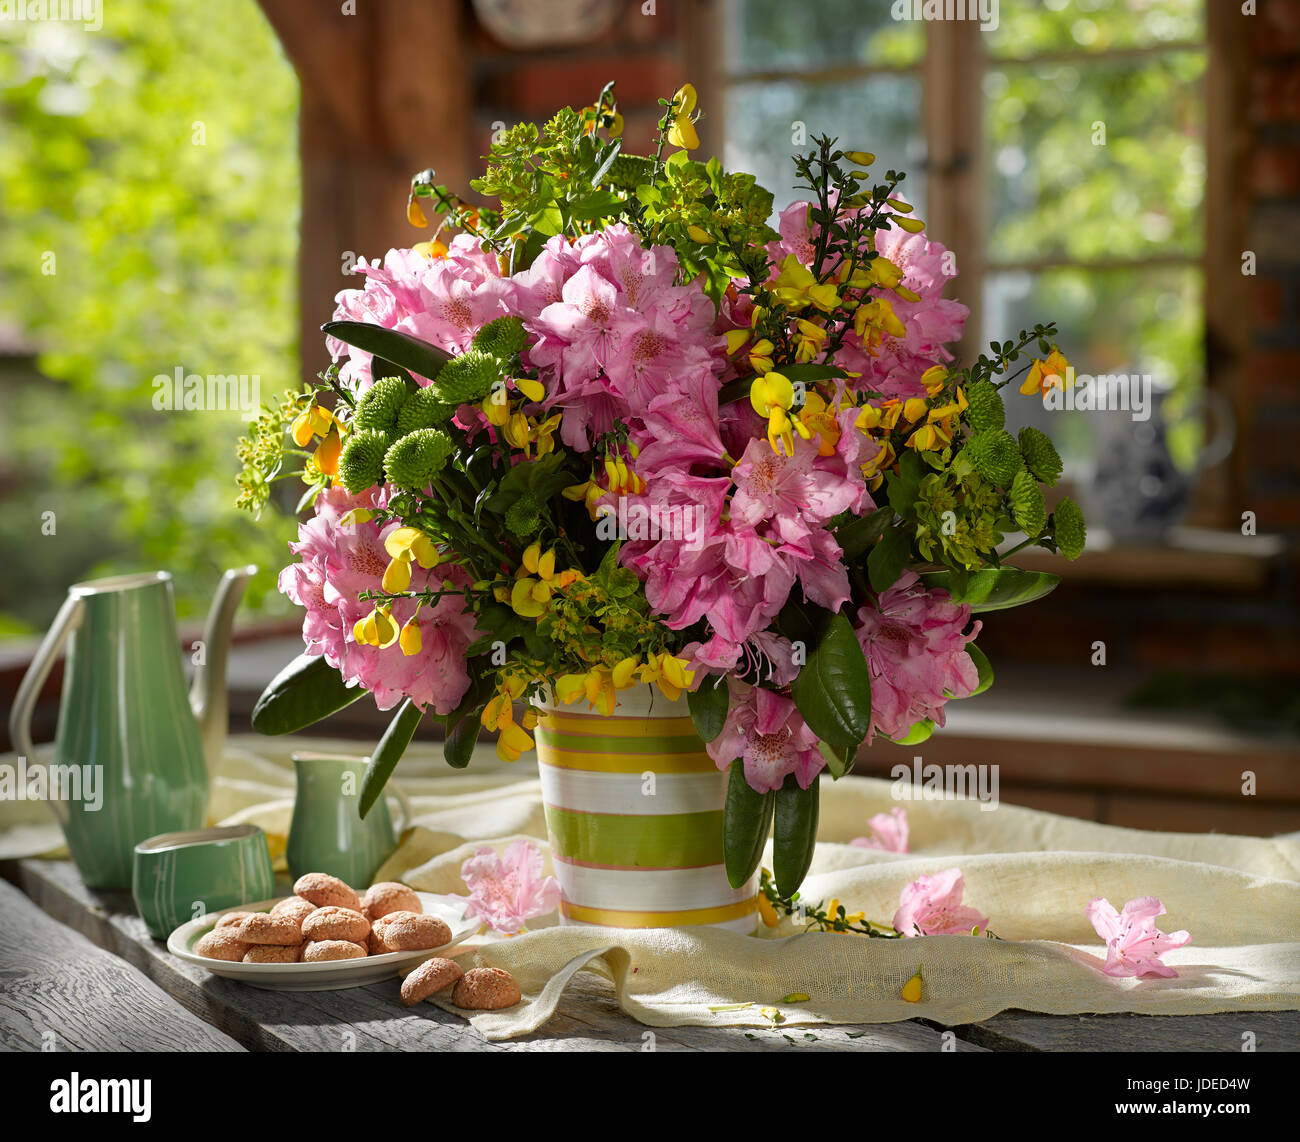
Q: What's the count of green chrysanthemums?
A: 12